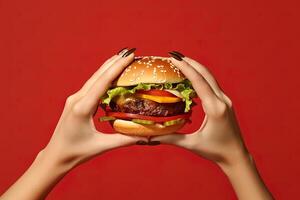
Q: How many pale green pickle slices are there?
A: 3